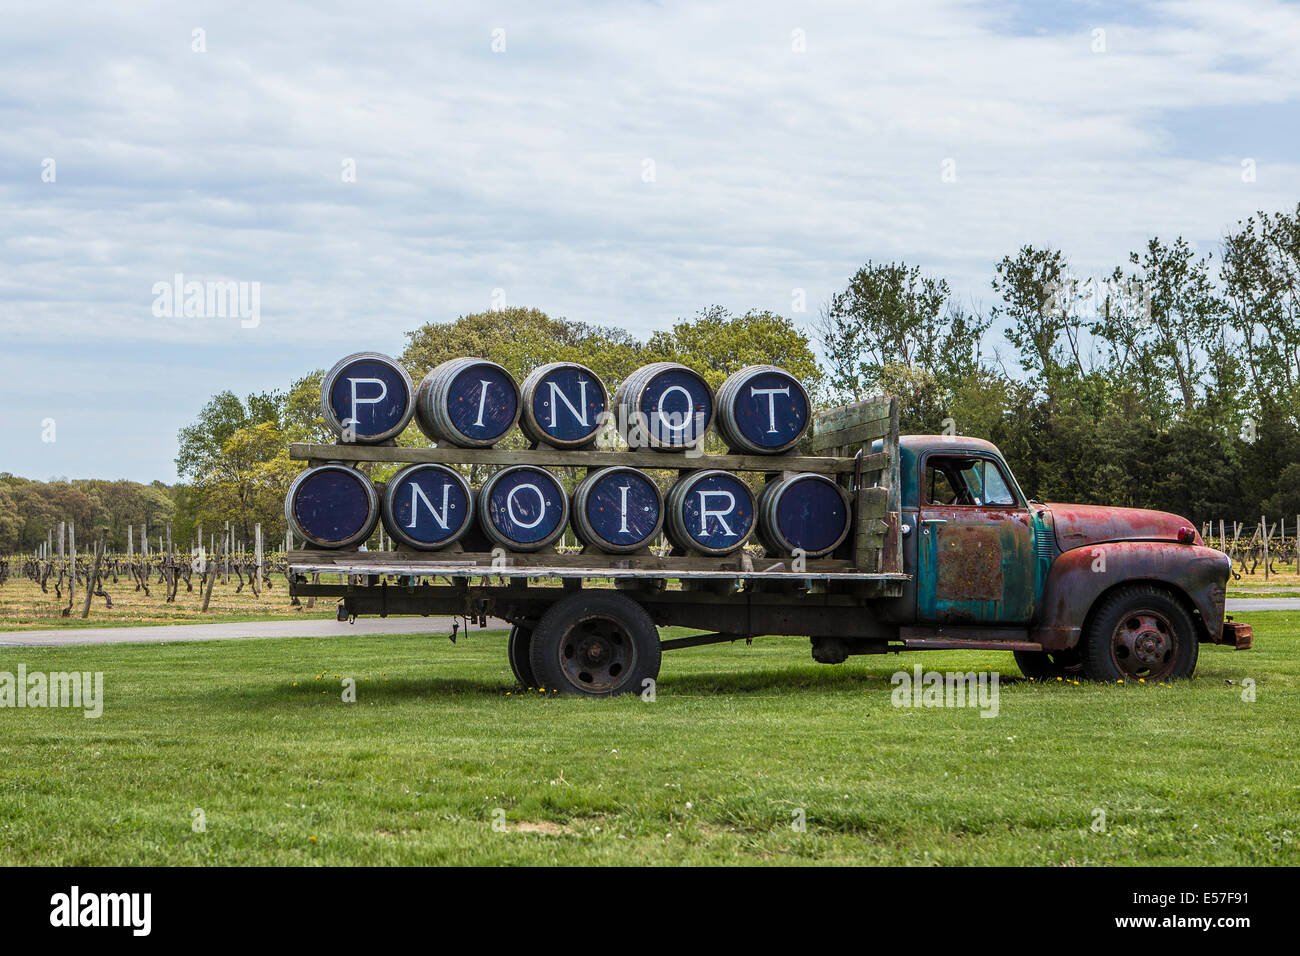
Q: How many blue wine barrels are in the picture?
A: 11